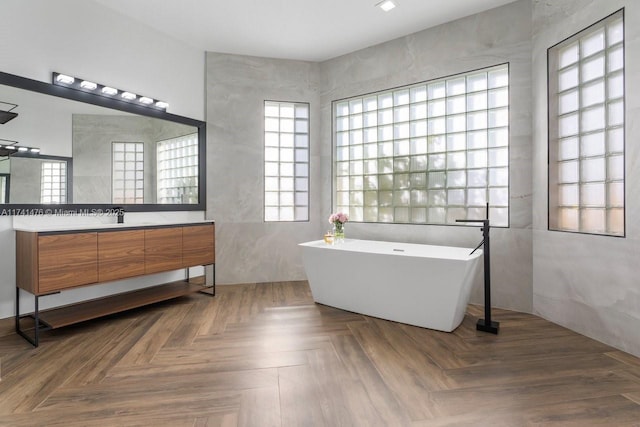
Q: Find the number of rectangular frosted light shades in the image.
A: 6